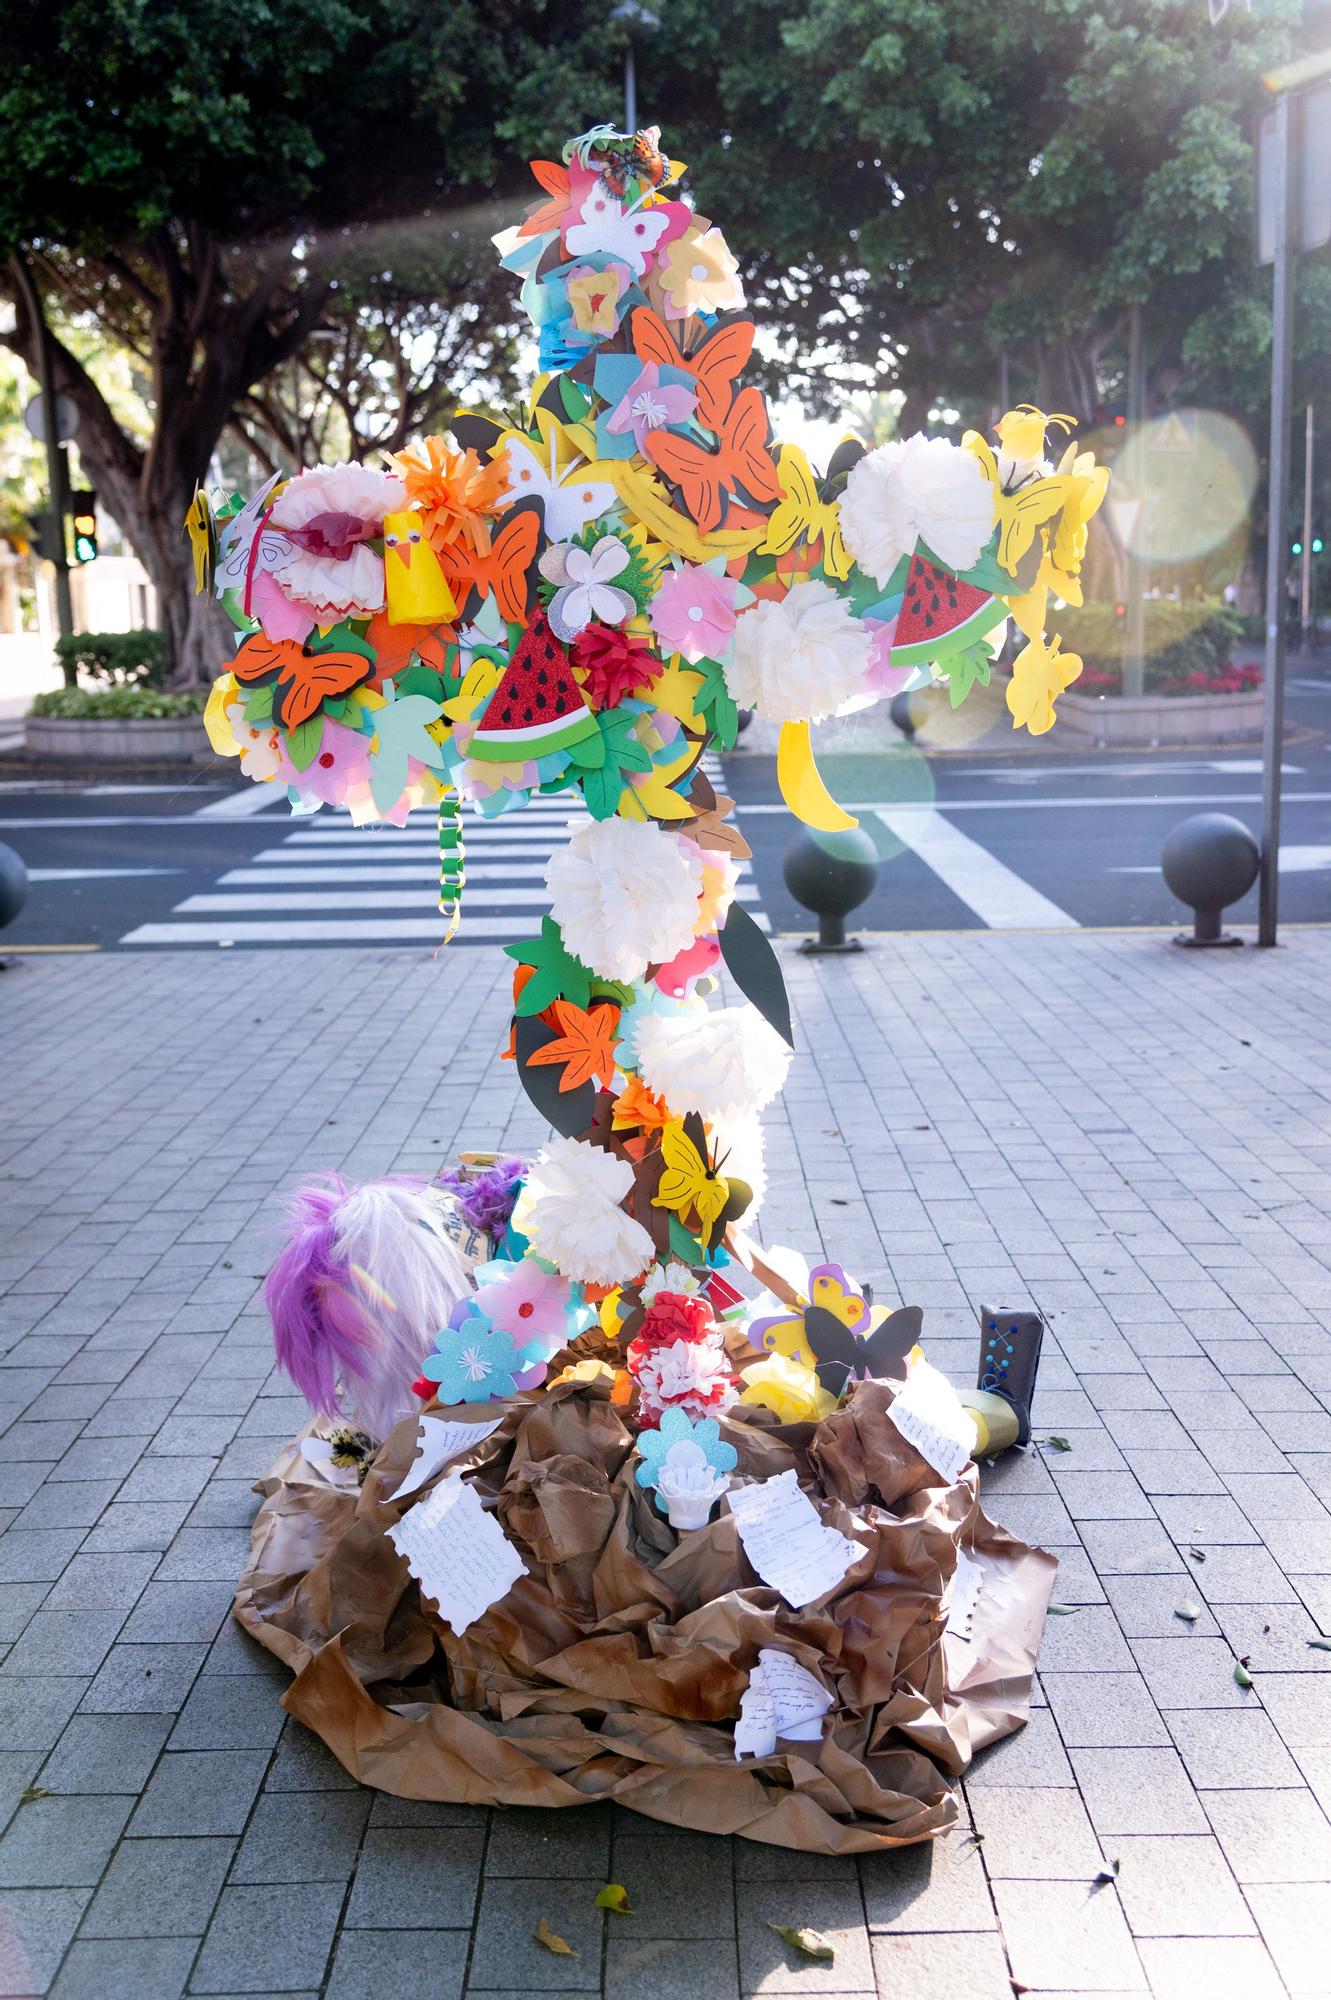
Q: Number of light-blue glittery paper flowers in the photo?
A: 2